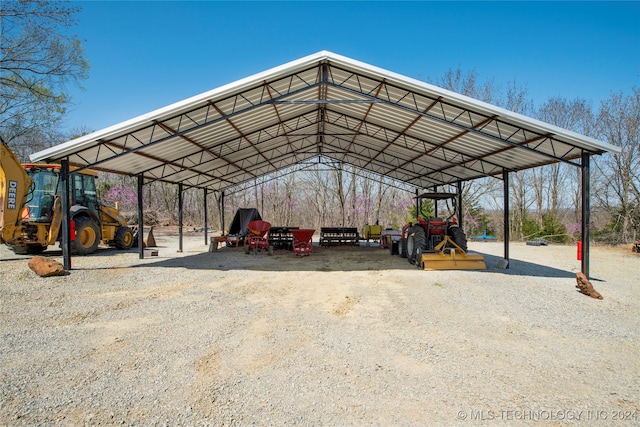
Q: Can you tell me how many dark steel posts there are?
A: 10